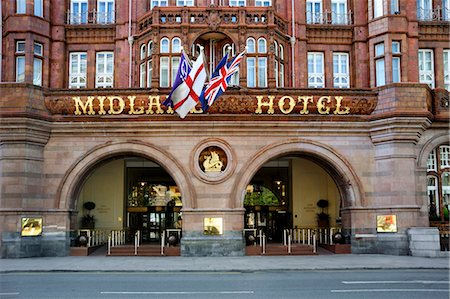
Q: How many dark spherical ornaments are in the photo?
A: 4